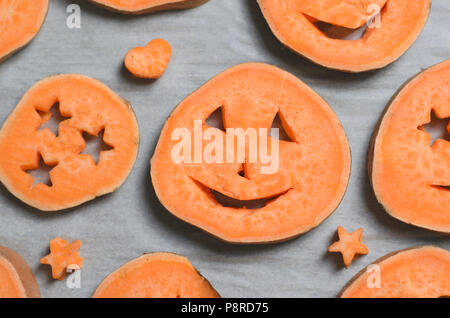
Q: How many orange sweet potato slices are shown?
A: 9